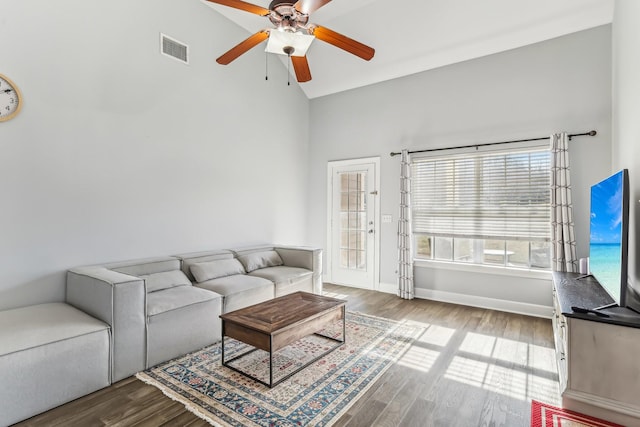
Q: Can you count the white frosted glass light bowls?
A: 1